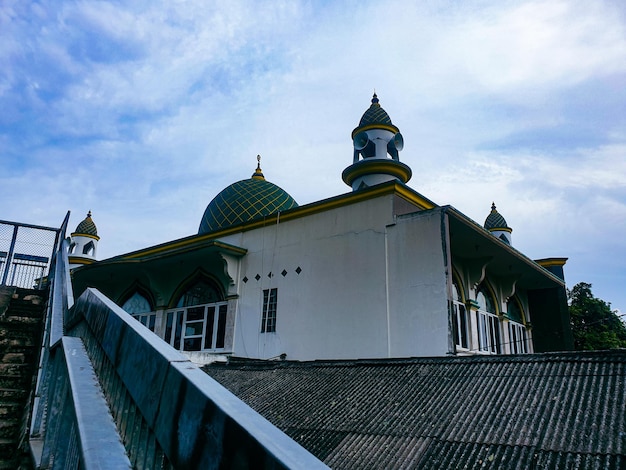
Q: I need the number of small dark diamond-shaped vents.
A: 5